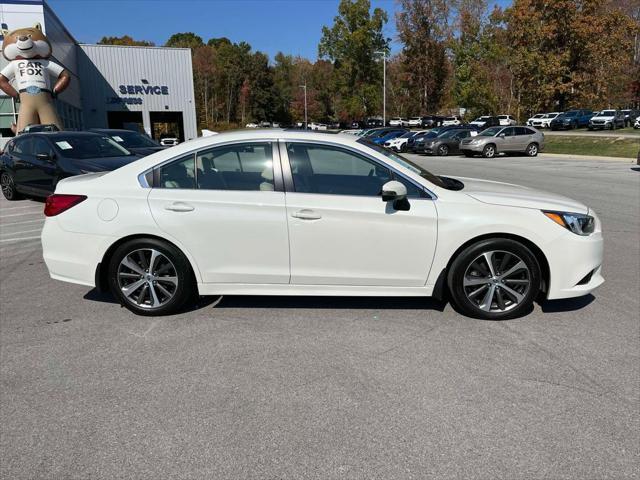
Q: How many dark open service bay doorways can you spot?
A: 2